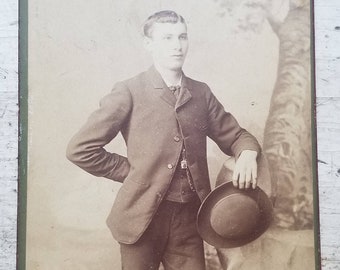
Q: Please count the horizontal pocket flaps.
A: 1